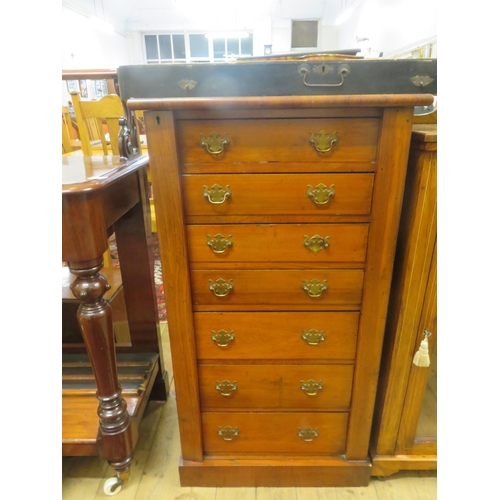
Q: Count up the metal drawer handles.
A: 14